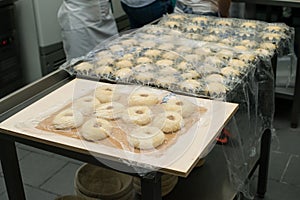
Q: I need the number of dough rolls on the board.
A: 10